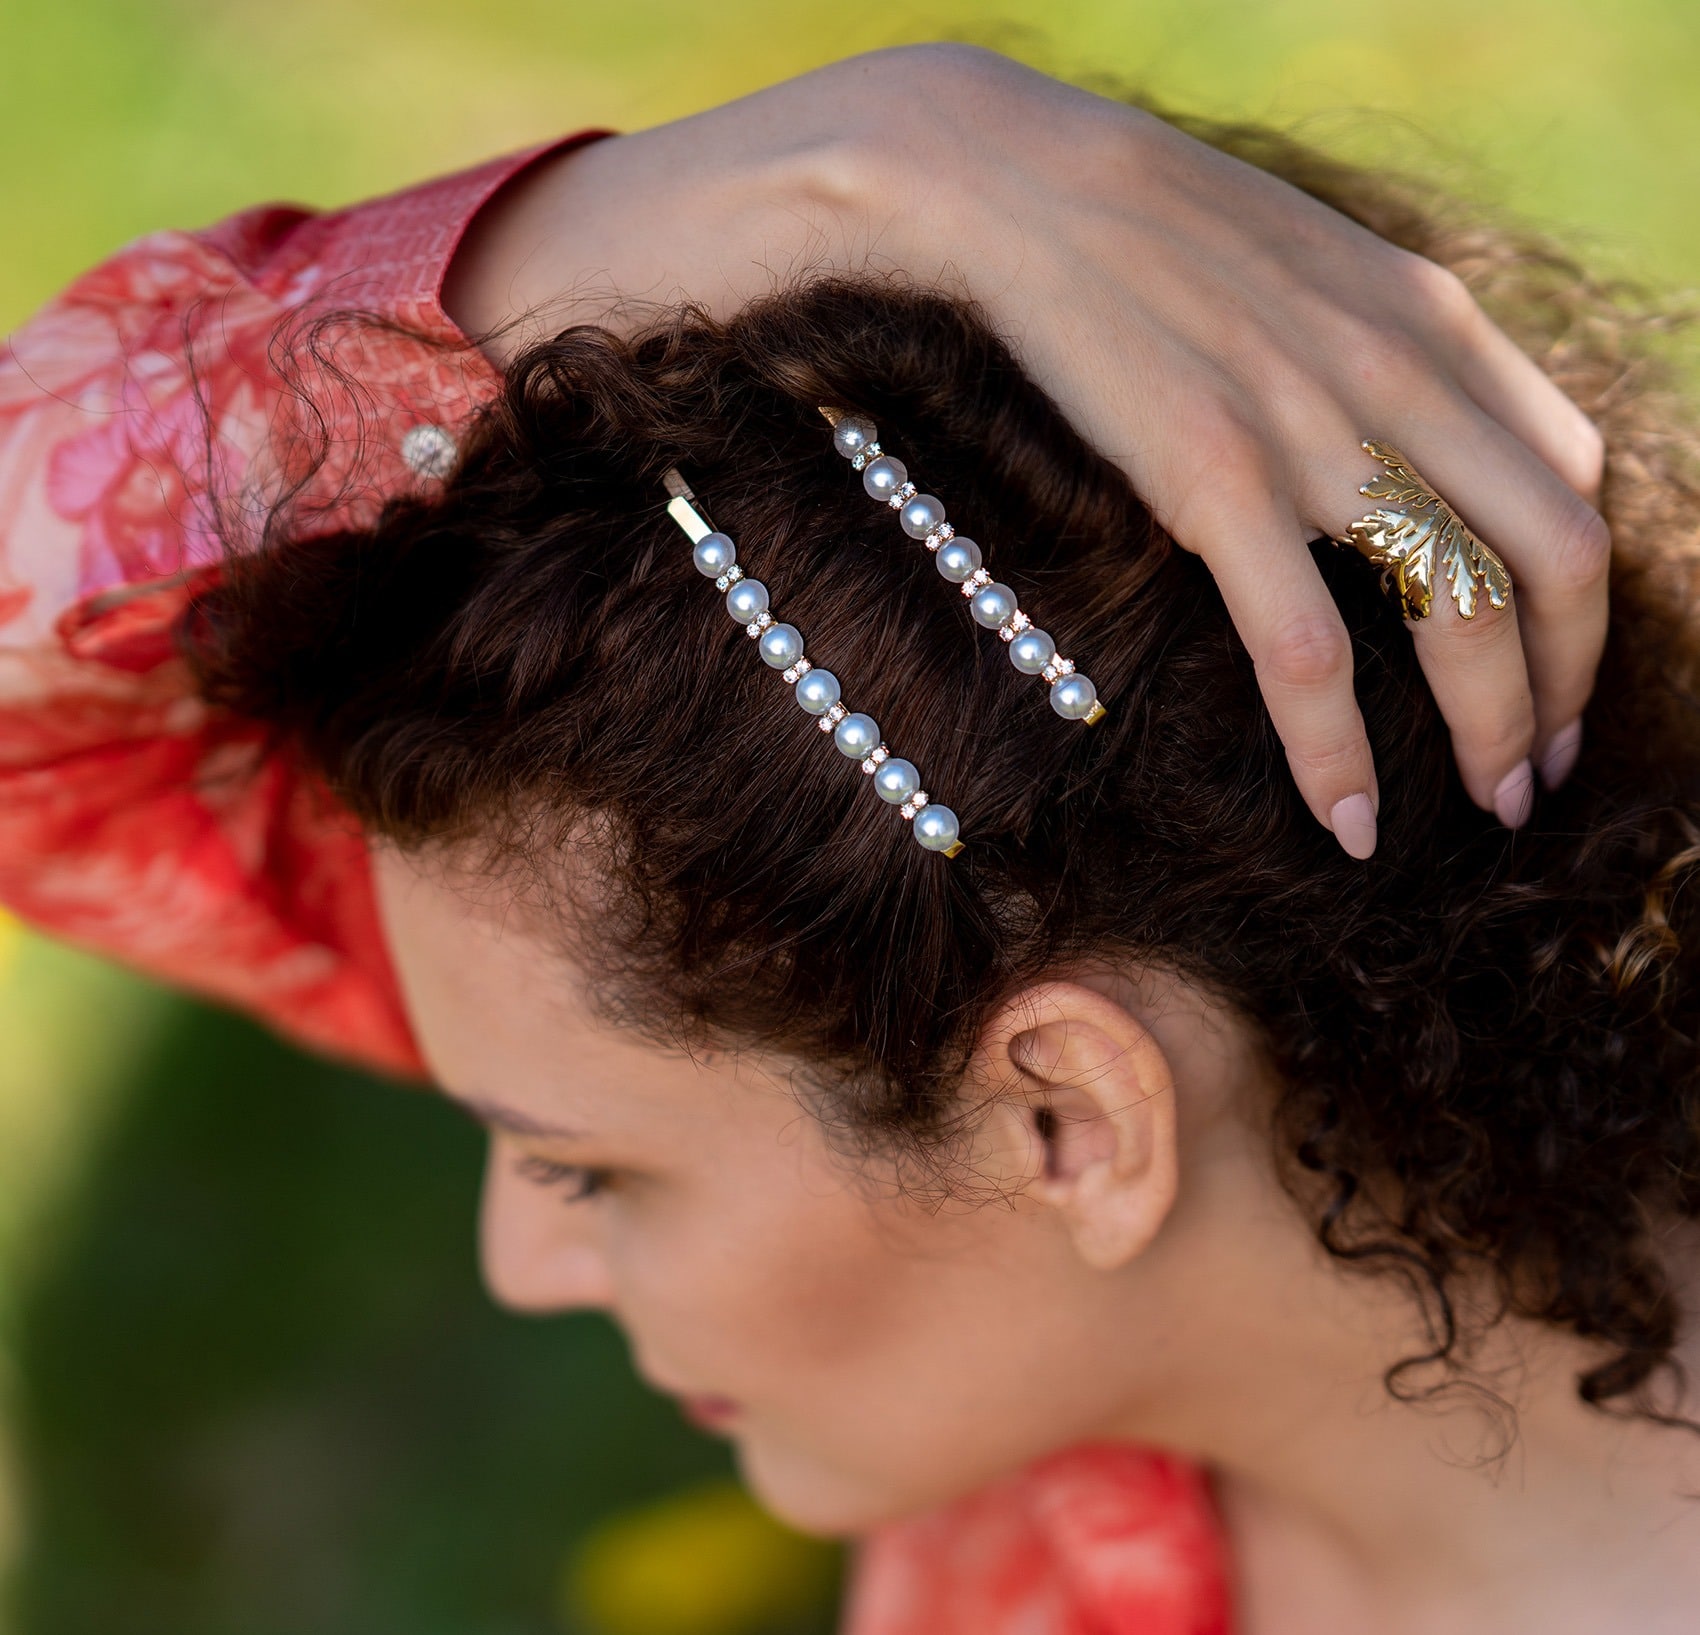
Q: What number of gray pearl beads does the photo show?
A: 14